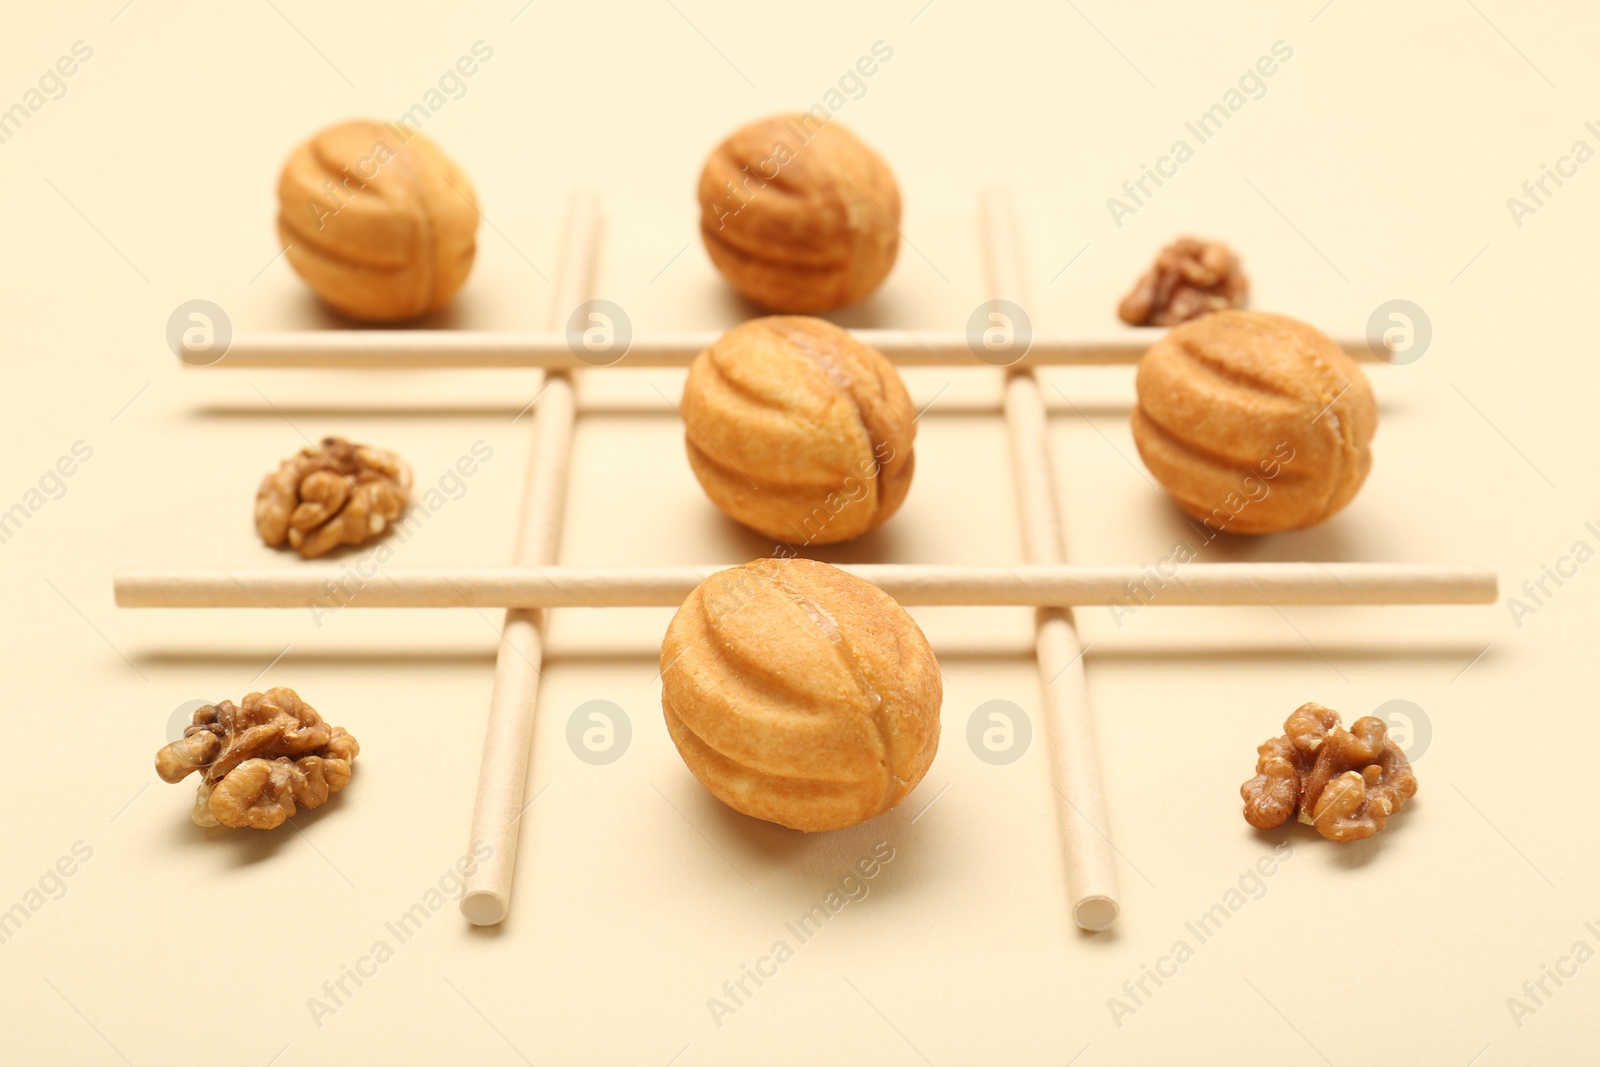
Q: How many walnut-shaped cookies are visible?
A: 5